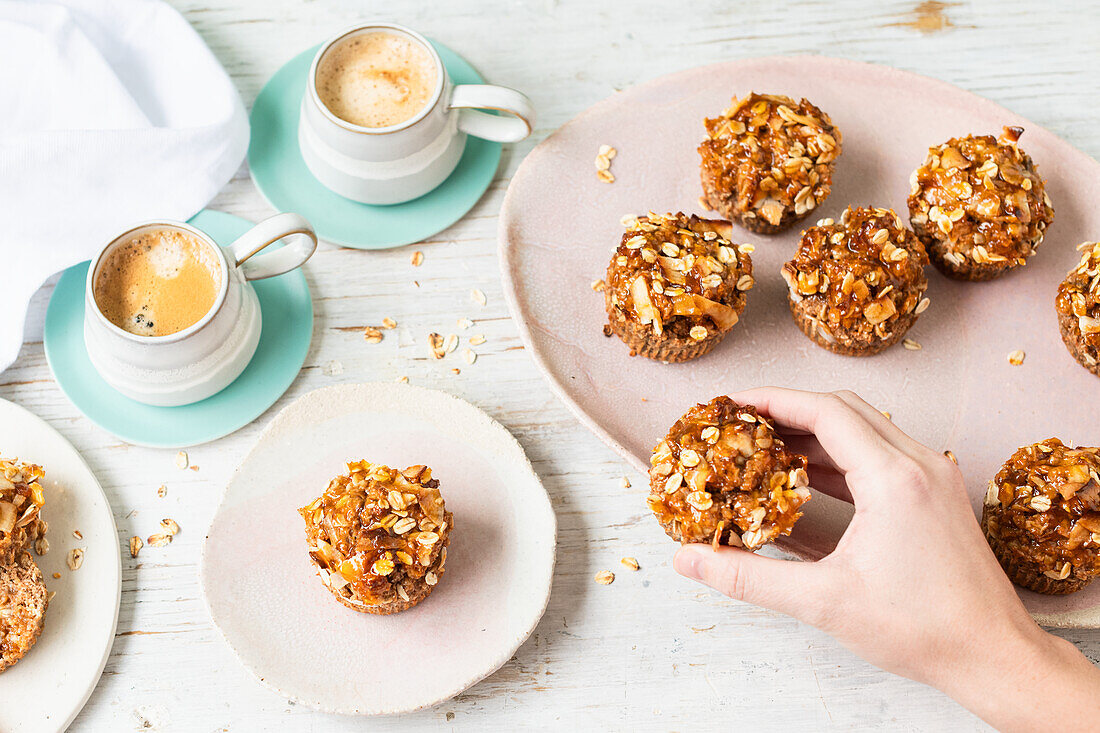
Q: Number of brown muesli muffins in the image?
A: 9